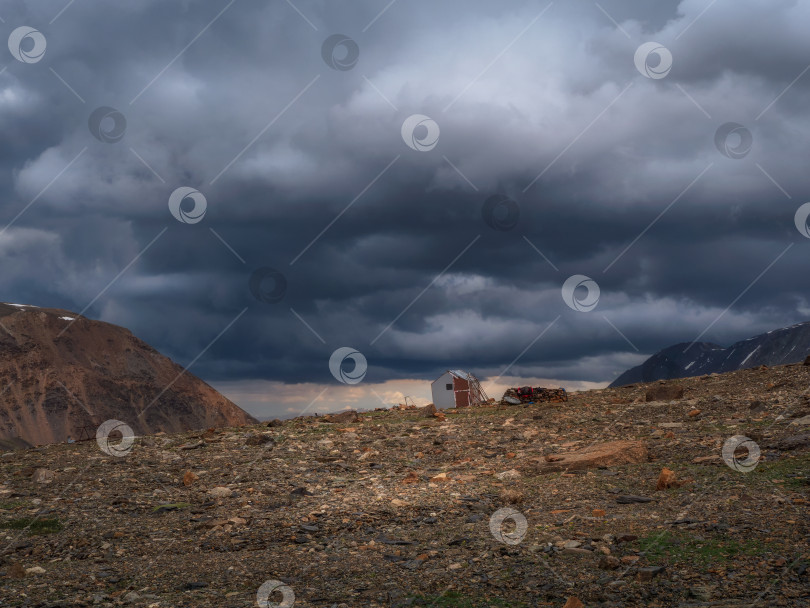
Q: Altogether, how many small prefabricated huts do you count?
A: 1